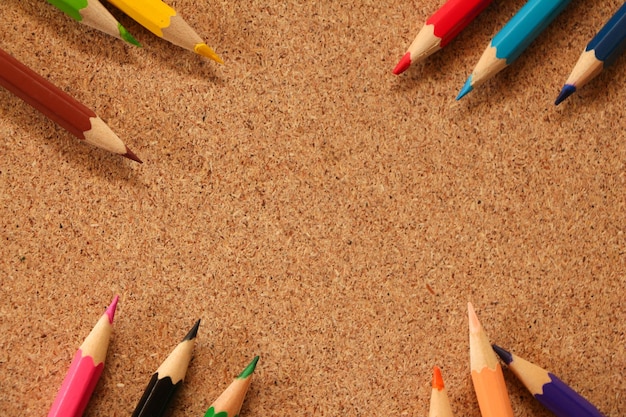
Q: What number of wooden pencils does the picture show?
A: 12